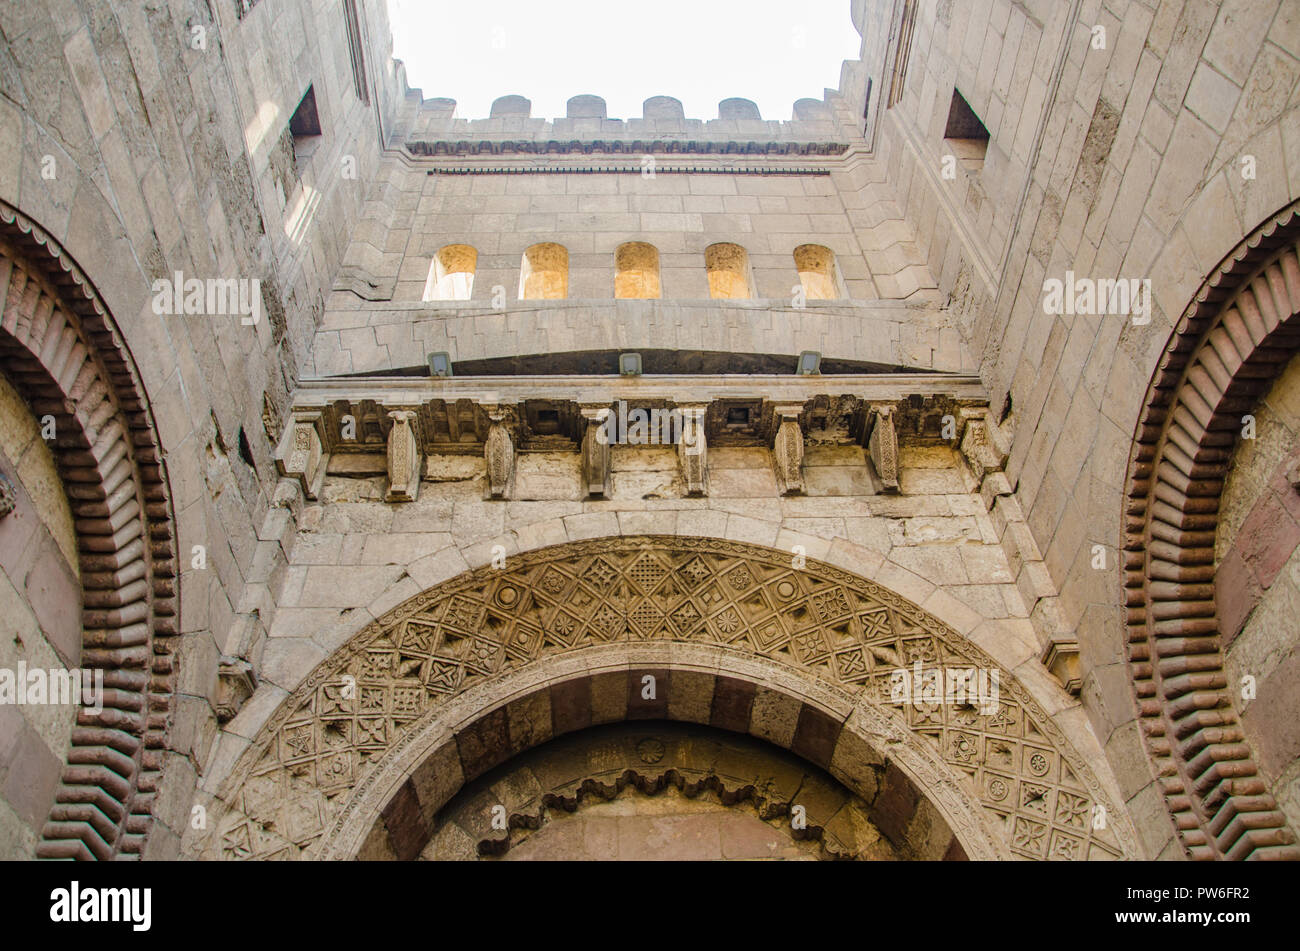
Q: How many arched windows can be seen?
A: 5